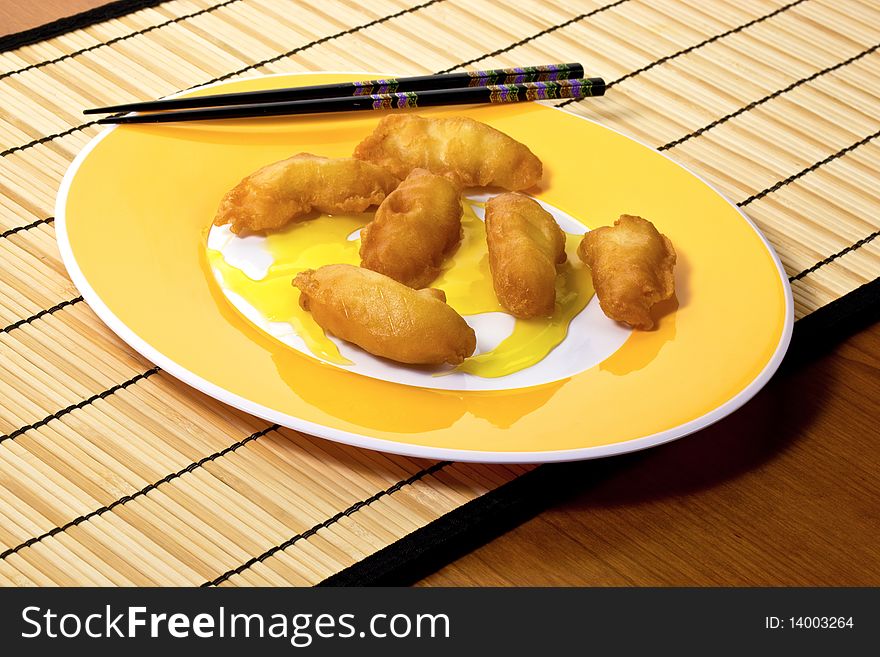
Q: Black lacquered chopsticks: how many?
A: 2